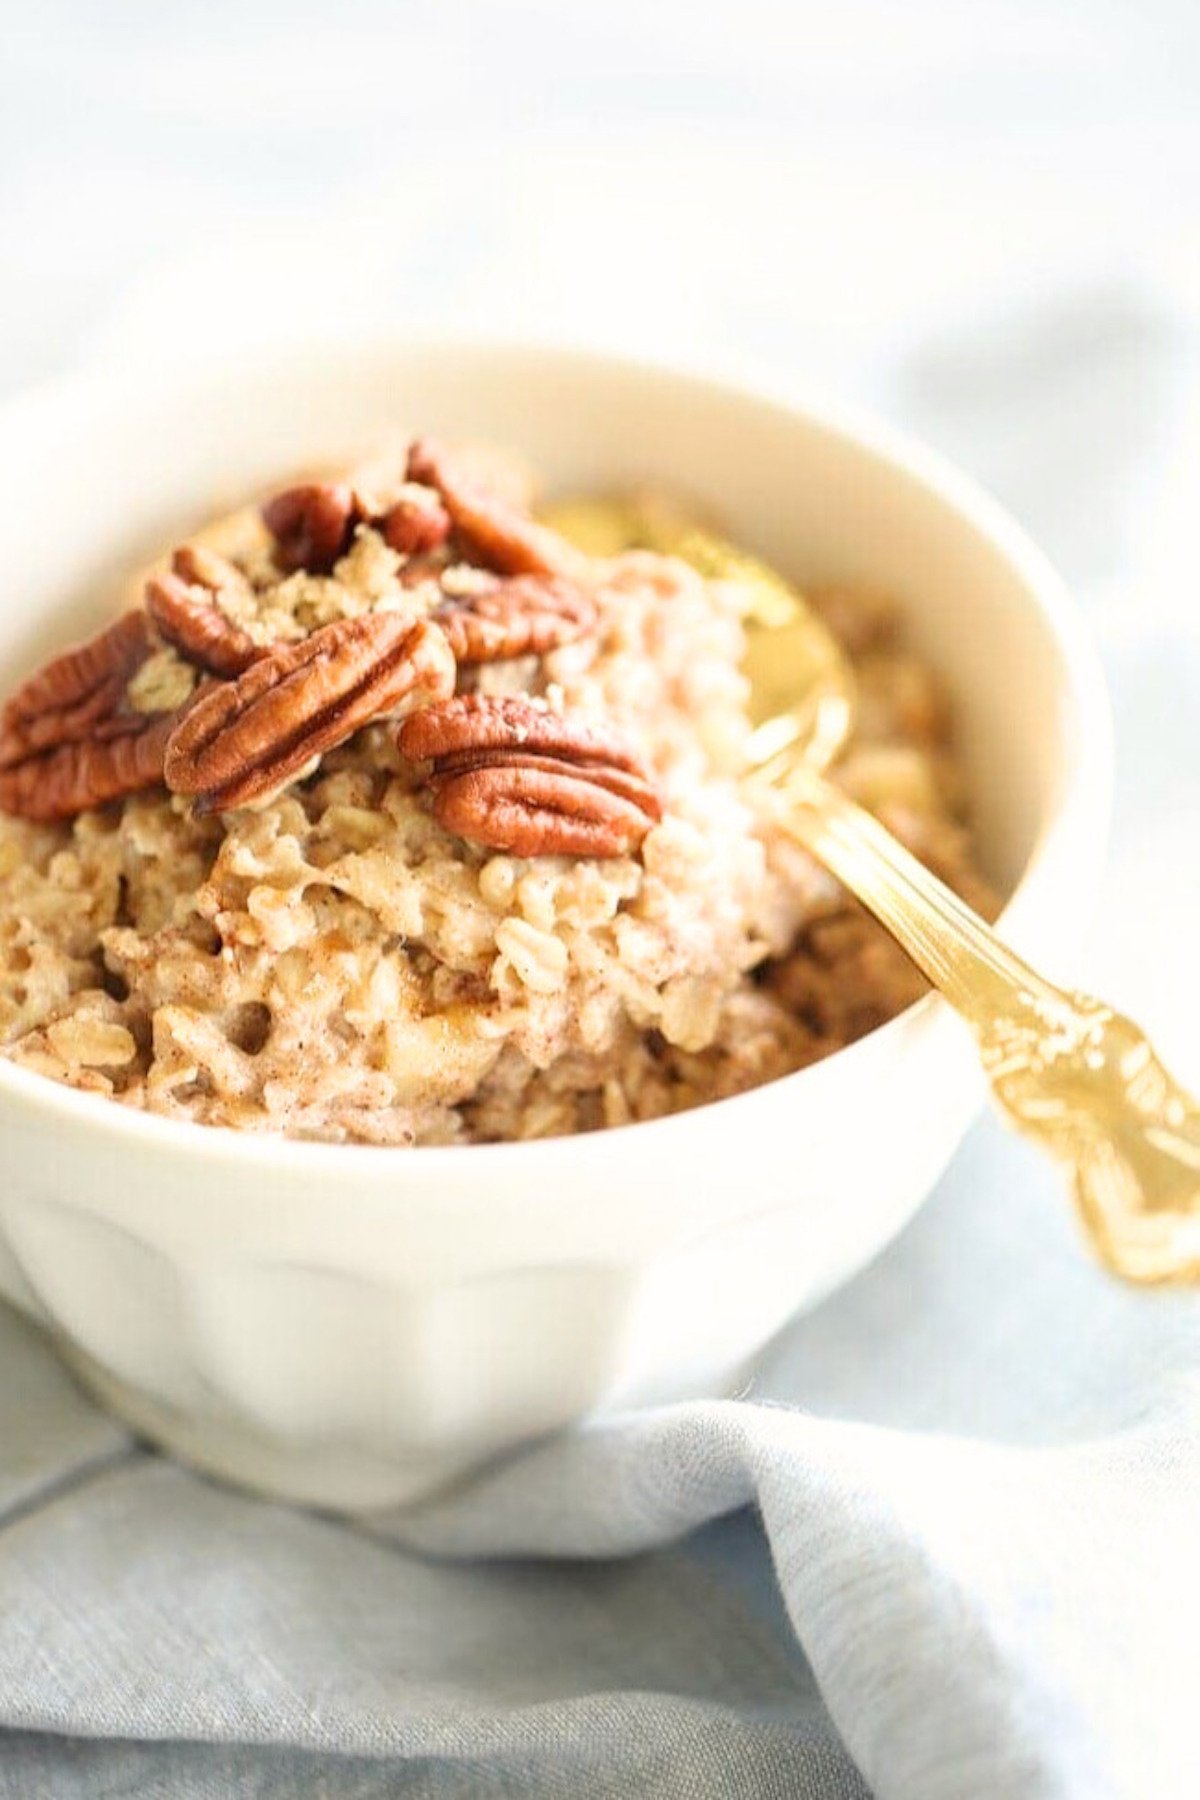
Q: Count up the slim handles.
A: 1